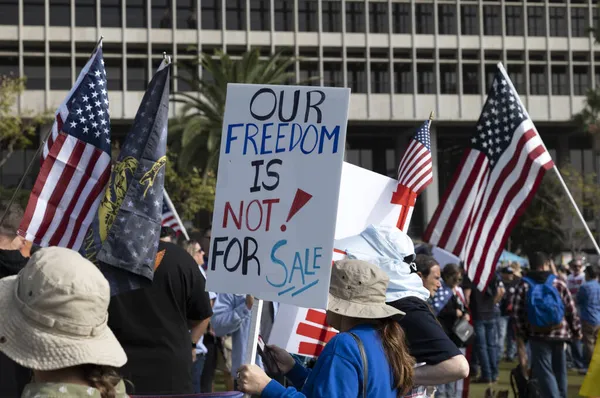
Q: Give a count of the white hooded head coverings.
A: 1